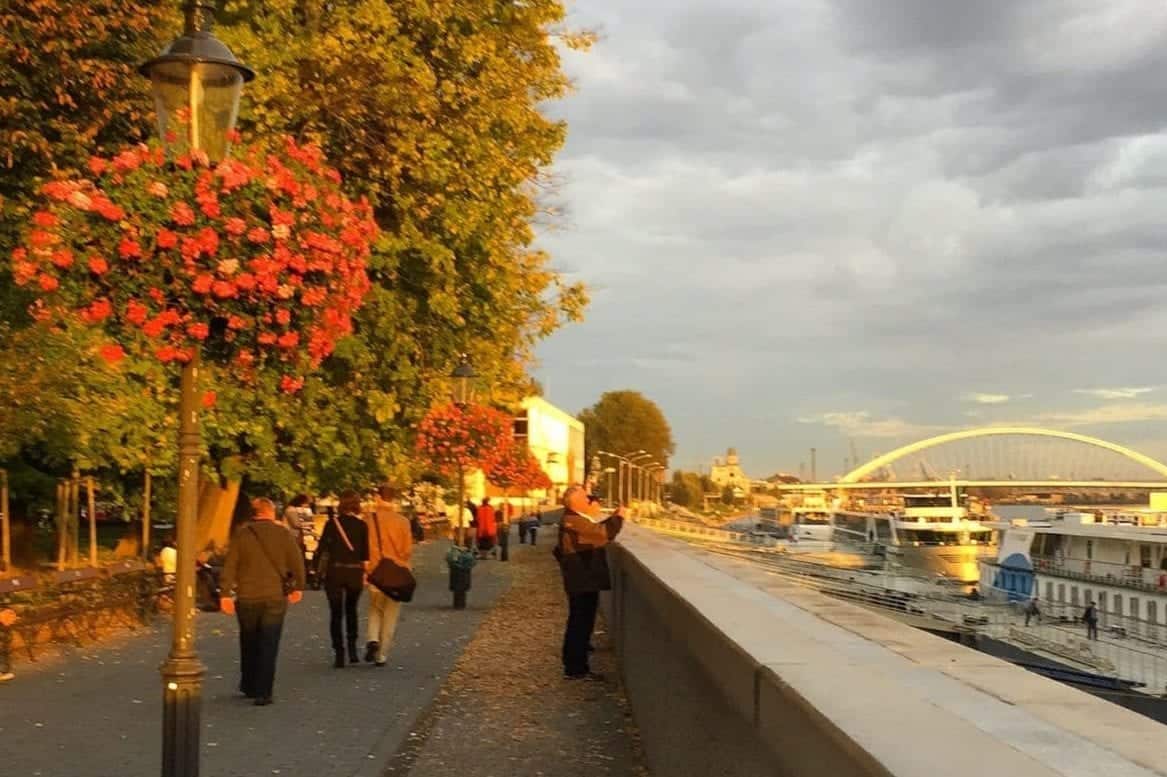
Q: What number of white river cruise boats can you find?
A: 3